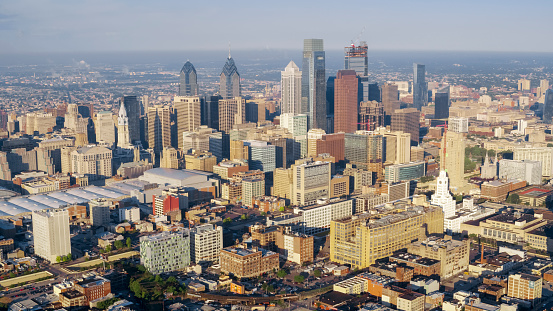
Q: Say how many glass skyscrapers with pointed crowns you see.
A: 2